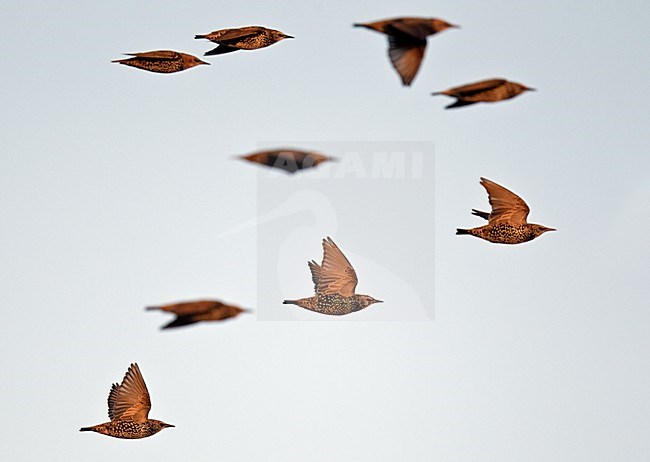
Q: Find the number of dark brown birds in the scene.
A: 9